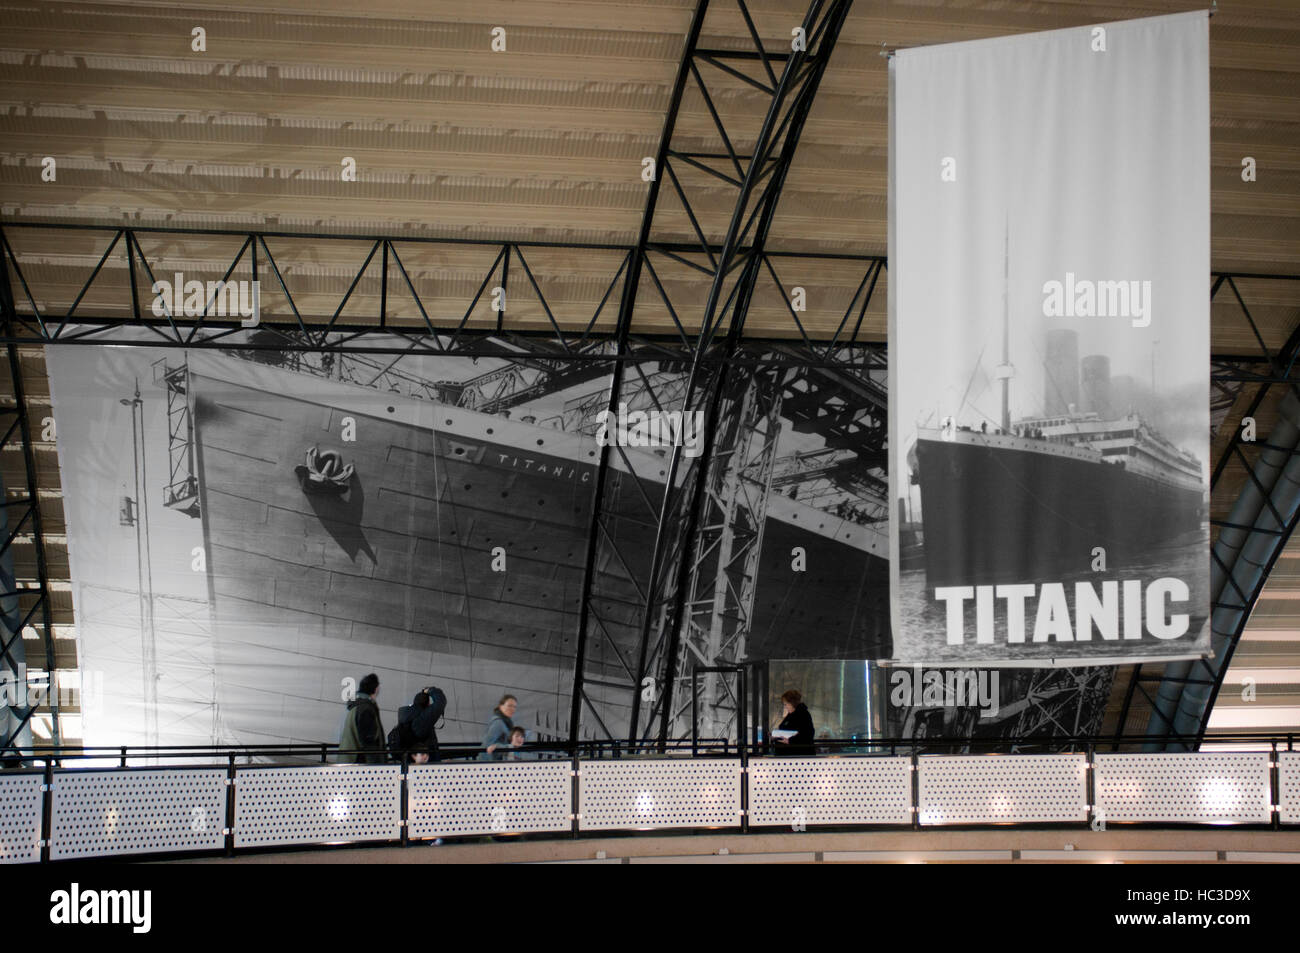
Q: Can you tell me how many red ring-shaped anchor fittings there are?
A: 0